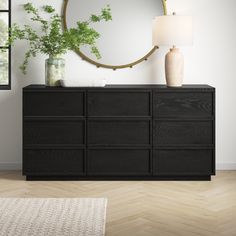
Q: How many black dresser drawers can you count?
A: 9